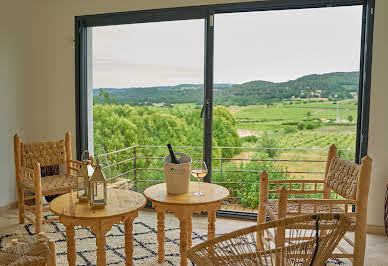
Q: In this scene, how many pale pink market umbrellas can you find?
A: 0